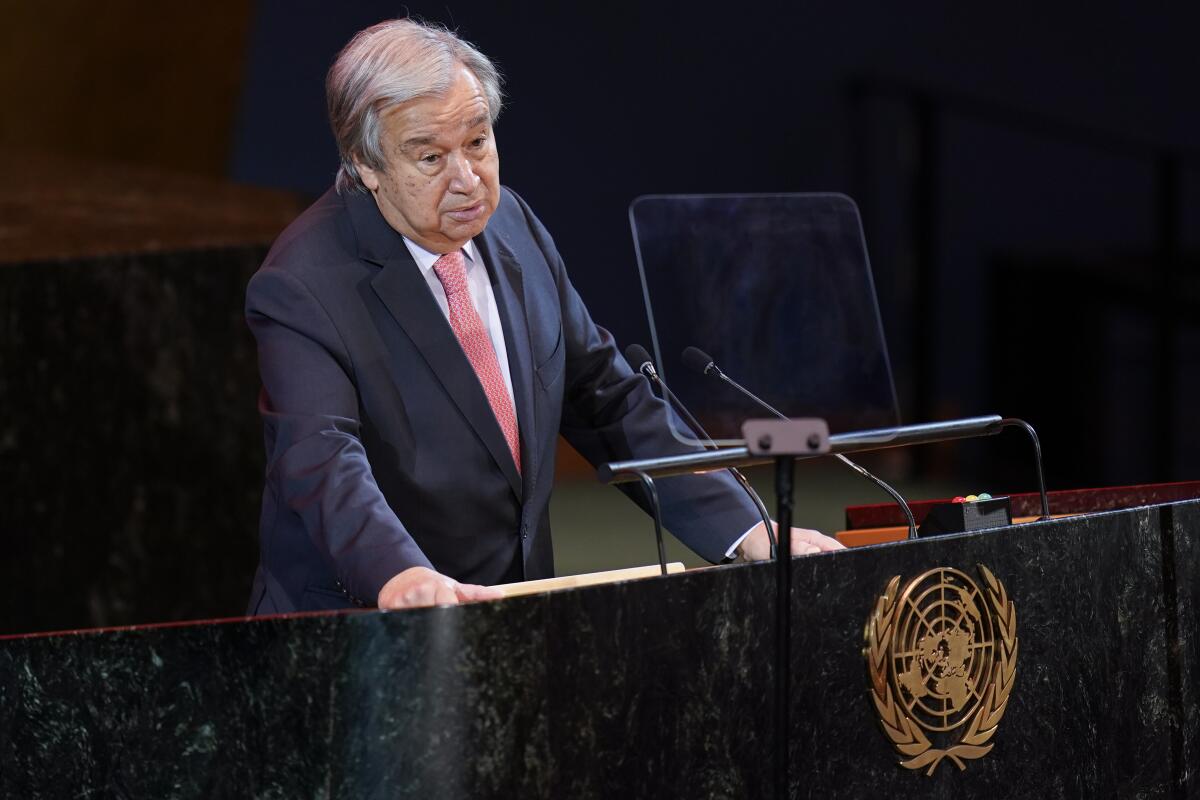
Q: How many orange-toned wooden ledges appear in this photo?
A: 1